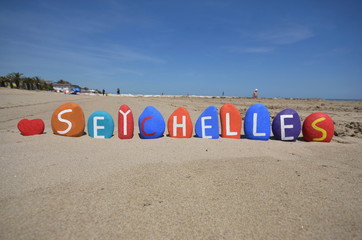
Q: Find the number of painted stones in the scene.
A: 11